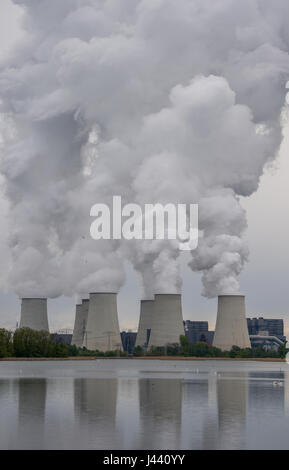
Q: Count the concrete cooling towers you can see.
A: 7